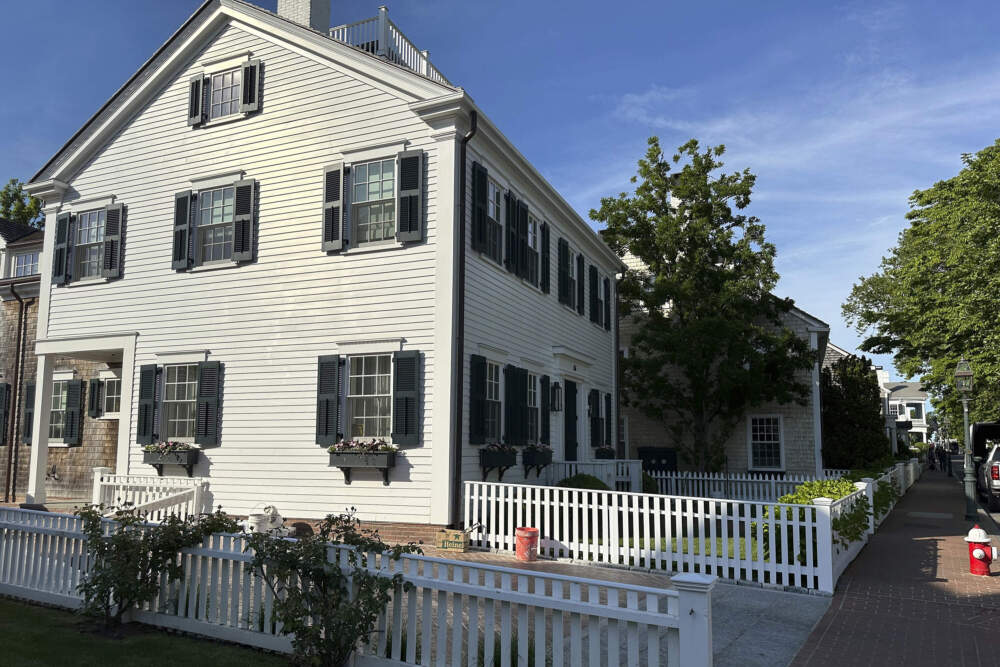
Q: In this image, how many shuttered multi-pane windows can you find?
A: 15